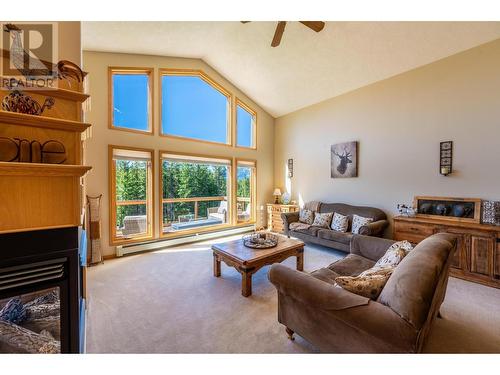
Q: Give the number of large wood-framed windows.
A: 6